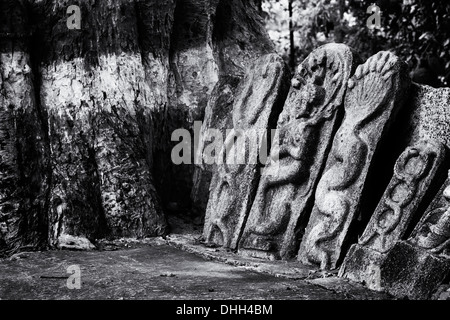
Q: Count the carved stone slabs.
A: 5